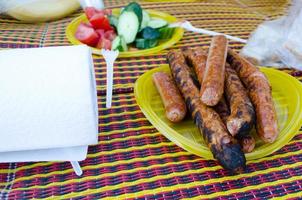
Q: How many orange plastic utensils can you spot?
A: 0